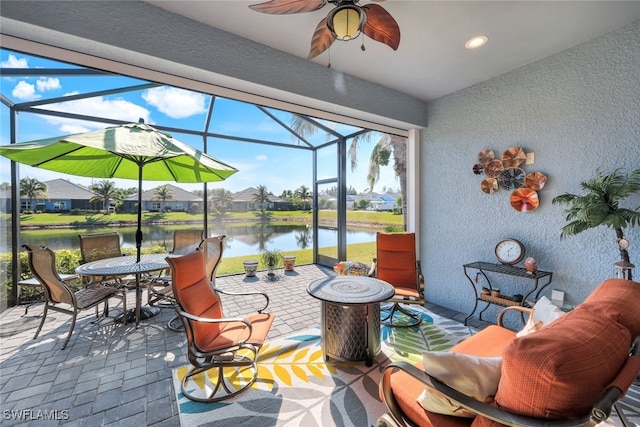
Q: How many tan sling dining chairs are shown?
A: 4